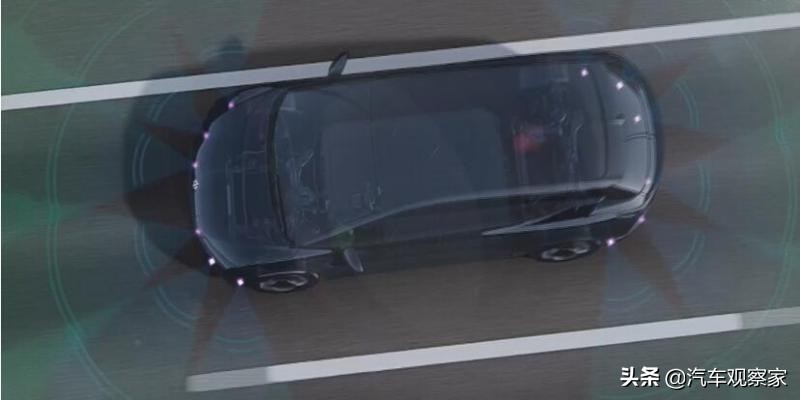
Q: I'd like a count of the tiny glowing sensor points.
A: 12